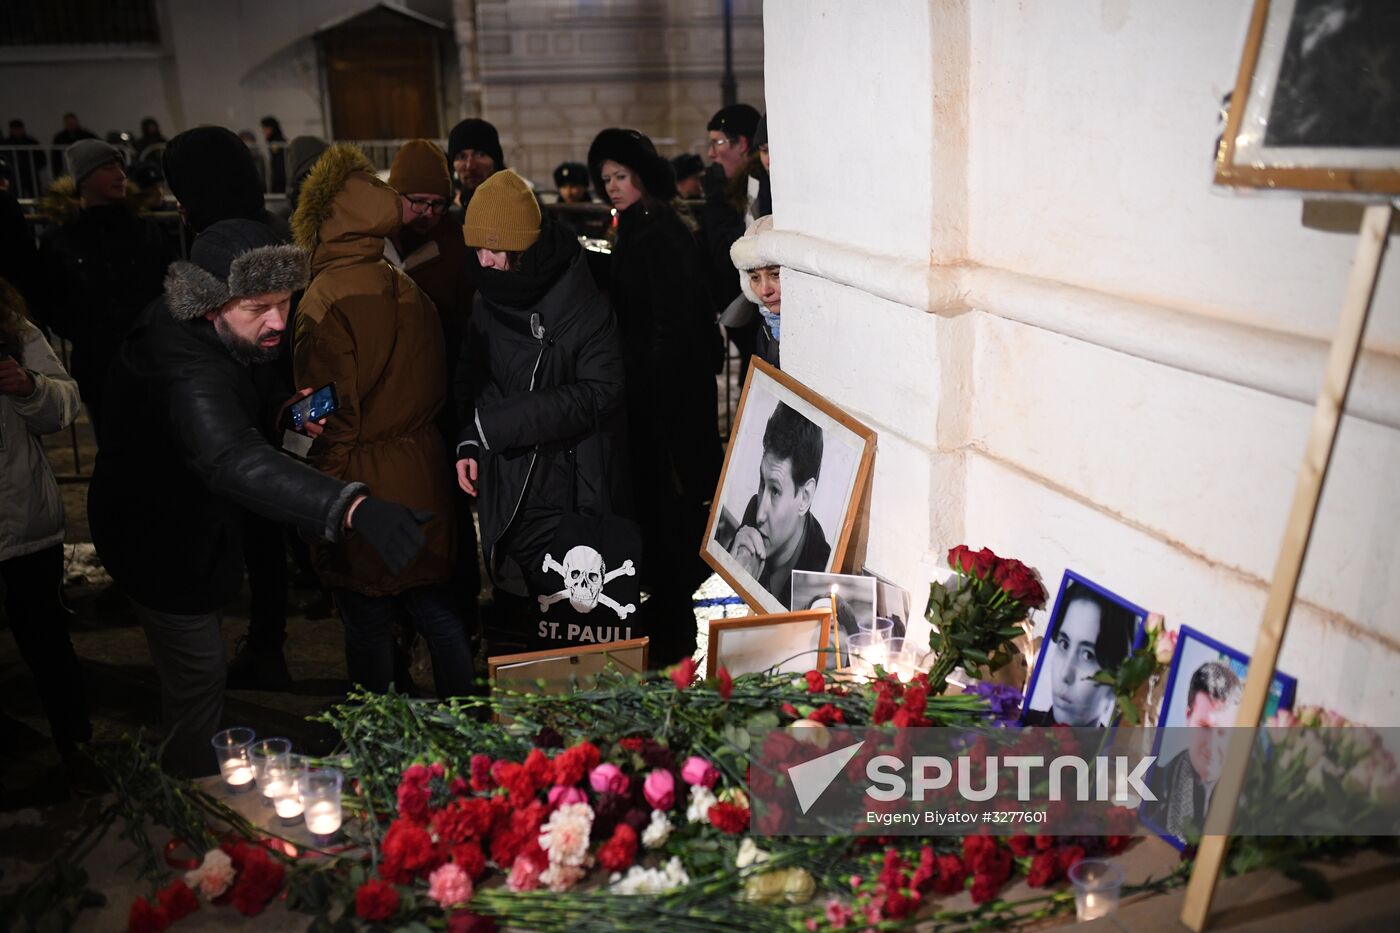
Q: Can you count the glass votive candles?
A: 8